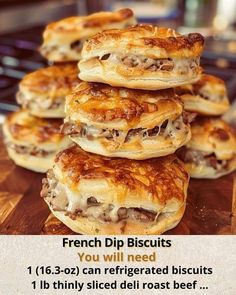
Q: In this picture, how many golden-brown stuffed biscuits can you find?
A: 8